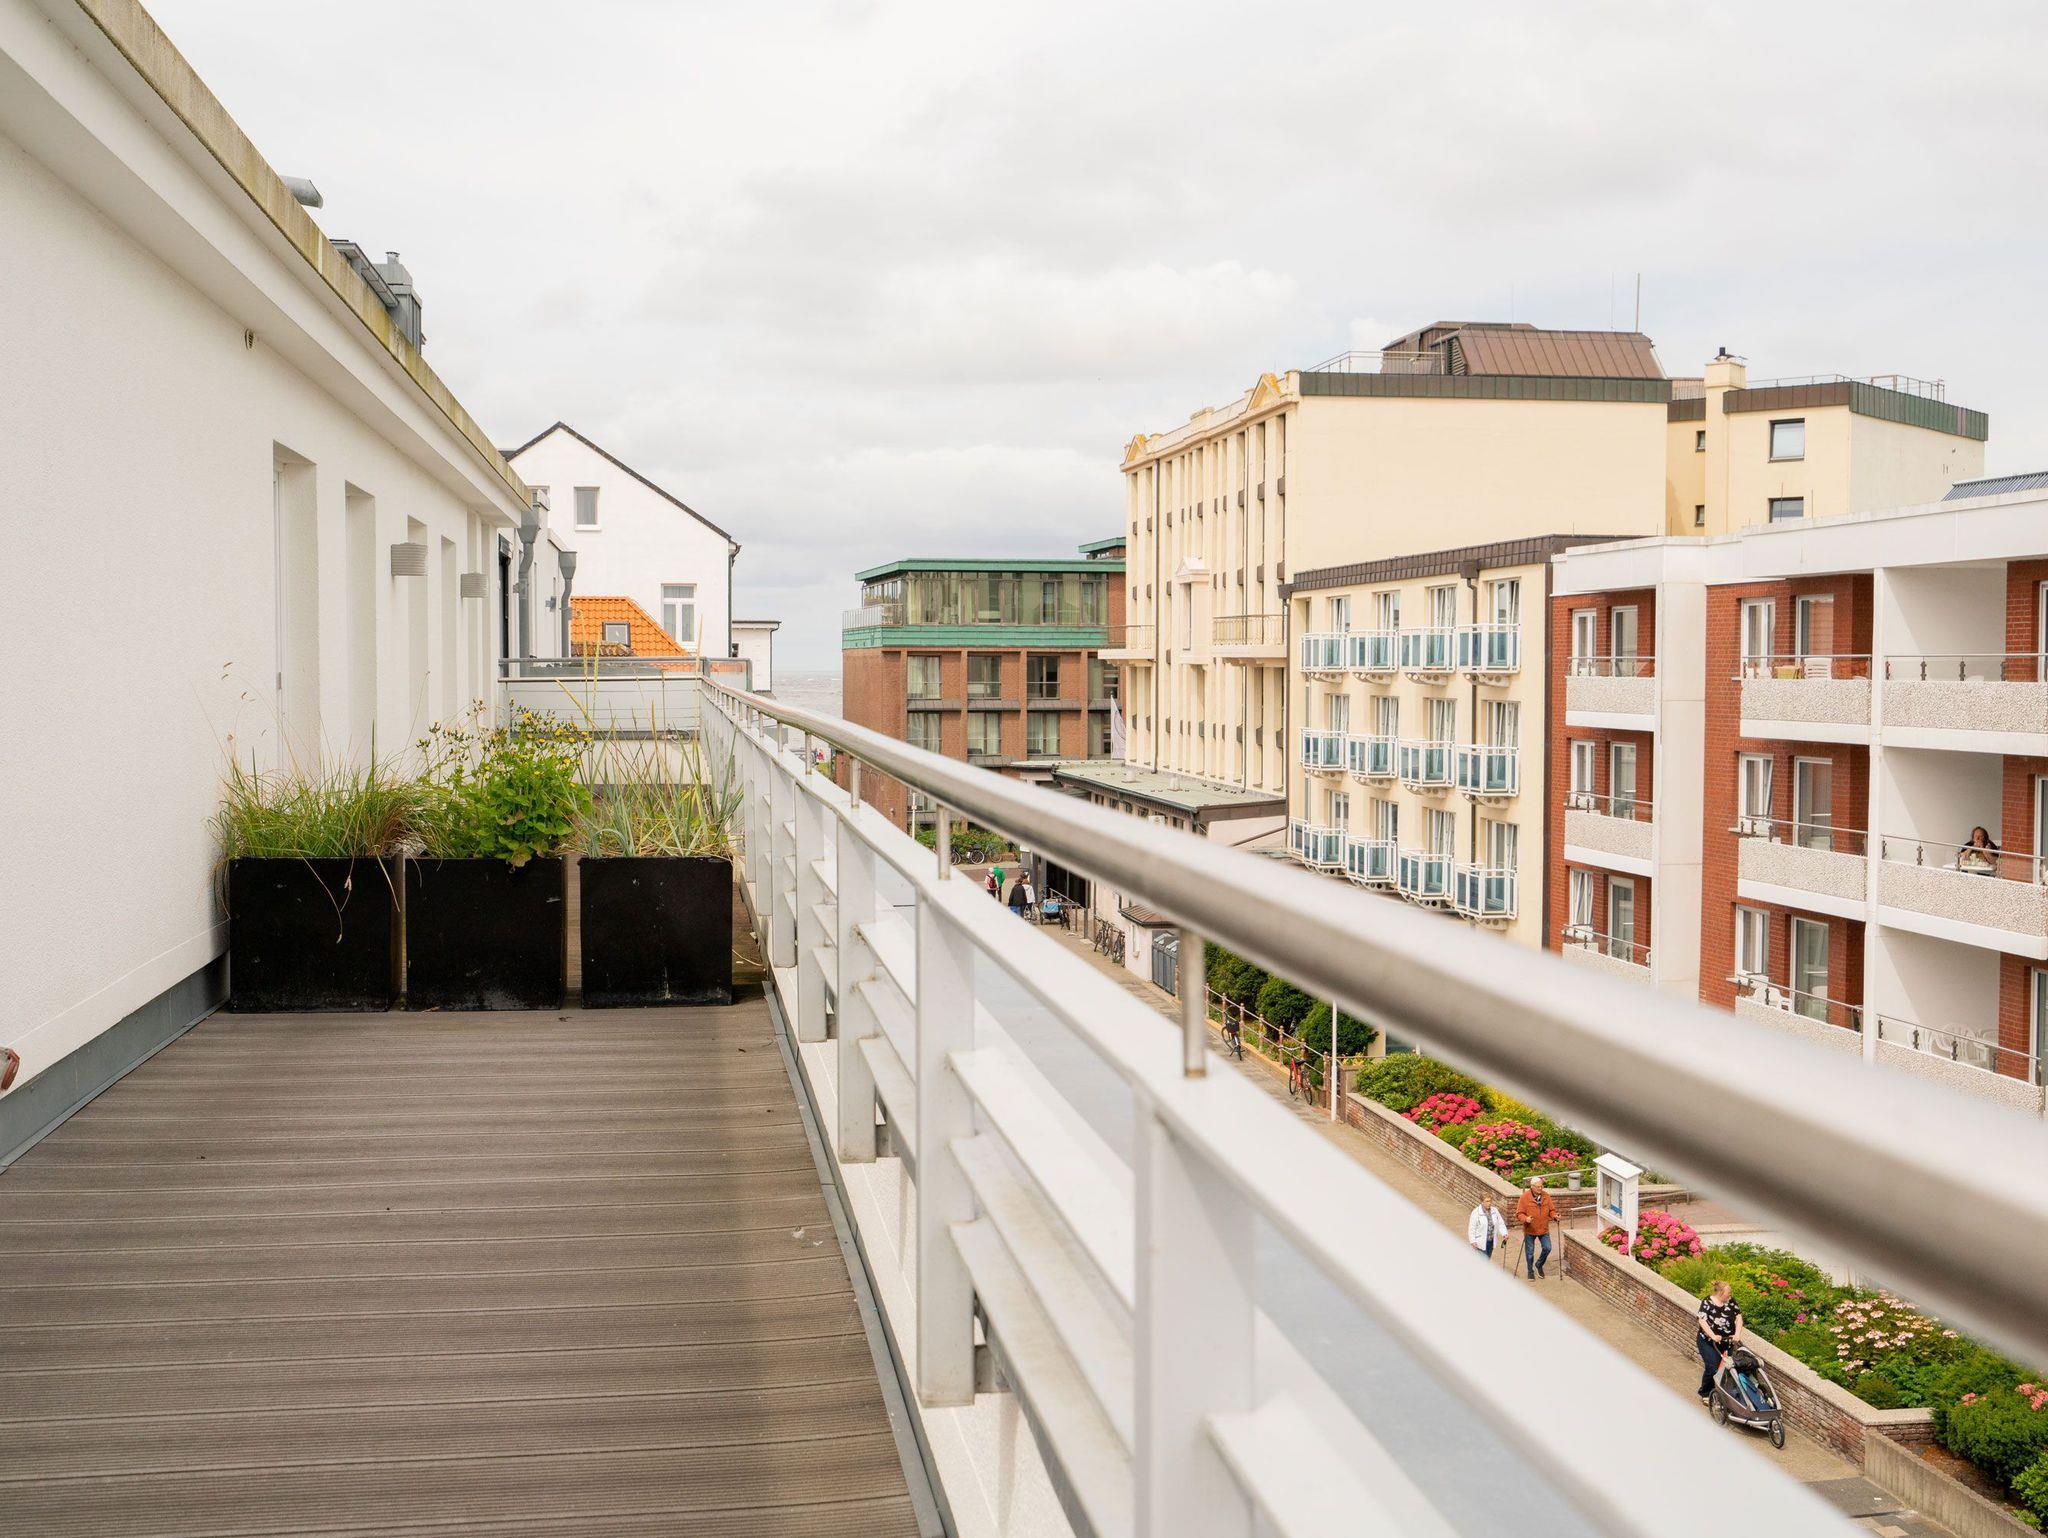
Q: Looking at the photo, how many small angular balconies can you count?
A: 12